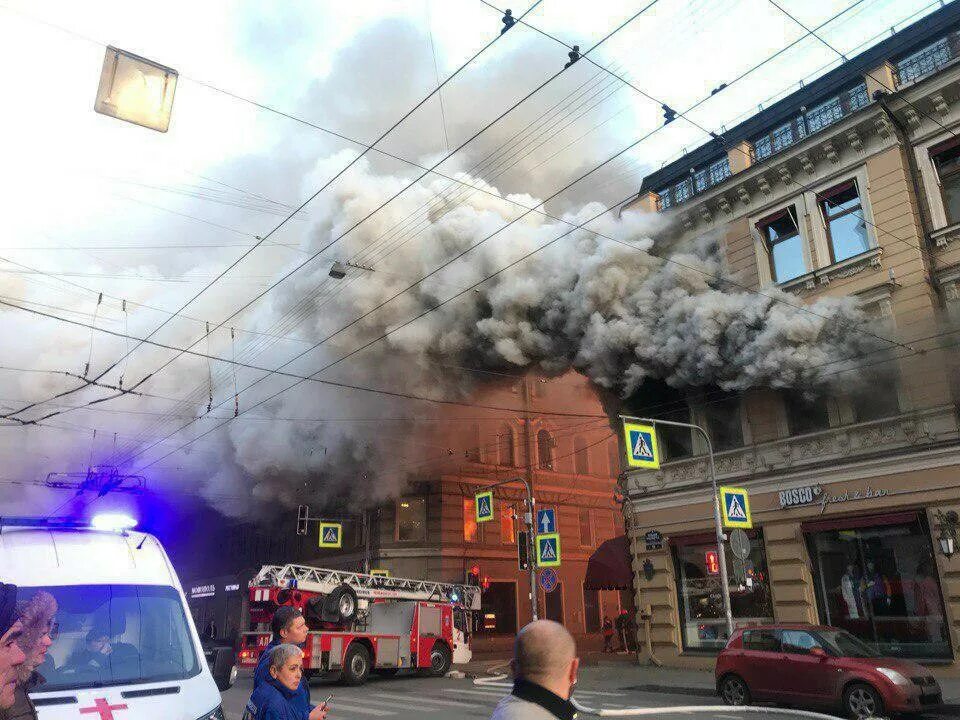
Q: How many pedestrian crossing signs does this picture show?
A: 5